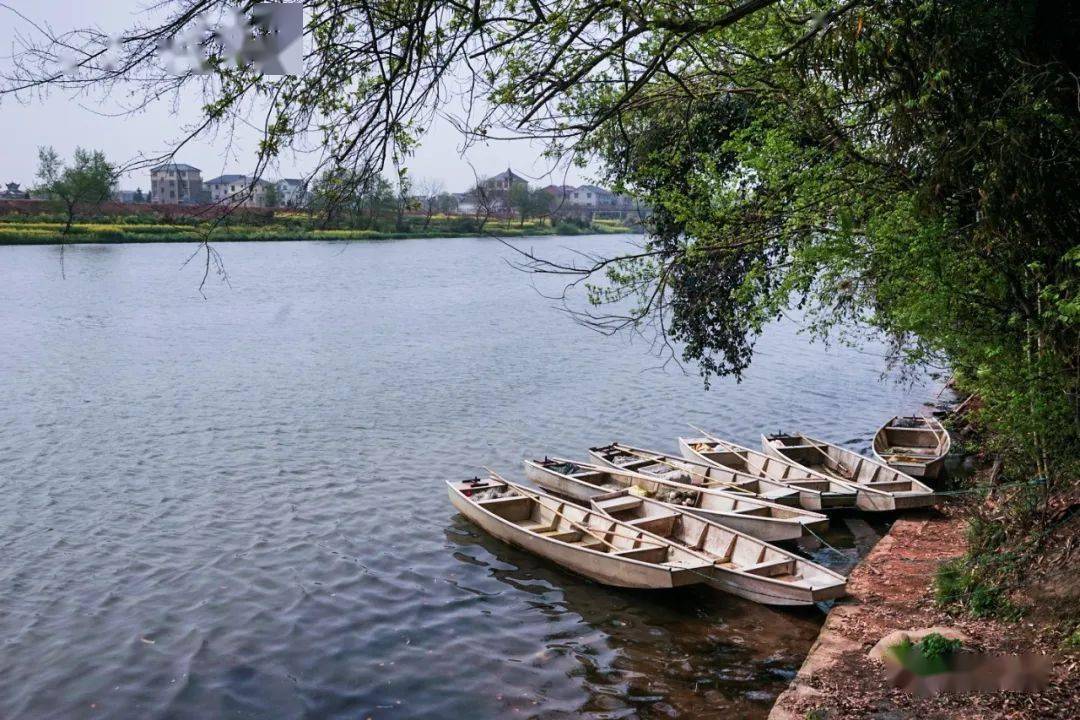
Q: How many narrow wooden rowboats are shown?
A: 7